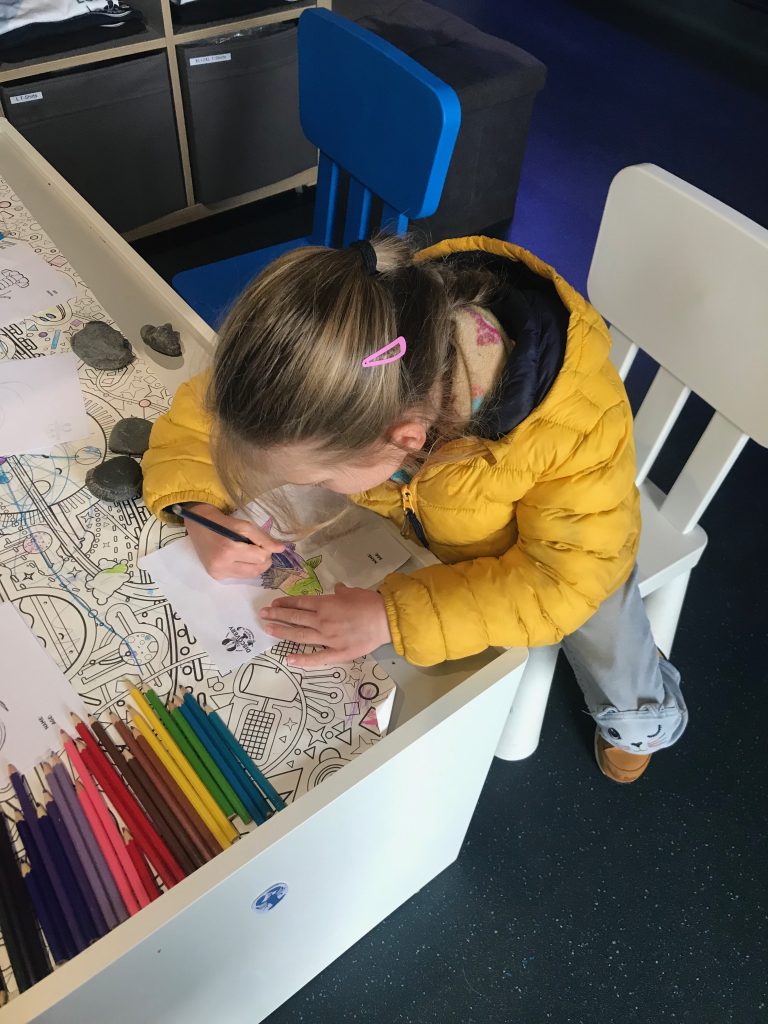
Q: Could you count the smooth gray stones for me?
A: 4